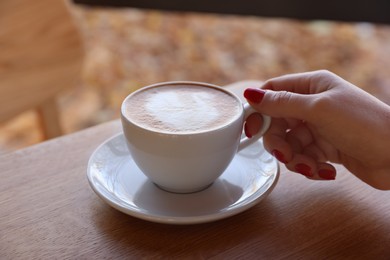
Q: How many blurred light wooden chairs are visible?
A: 1